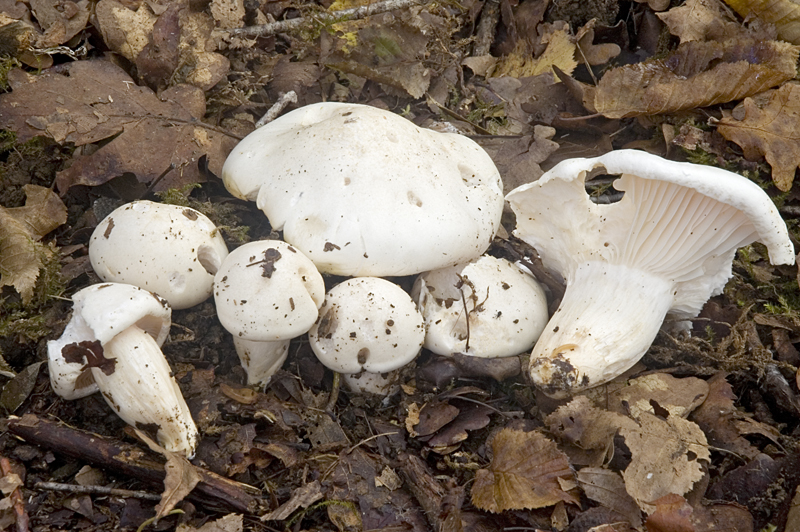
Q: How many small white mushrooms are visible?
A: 5